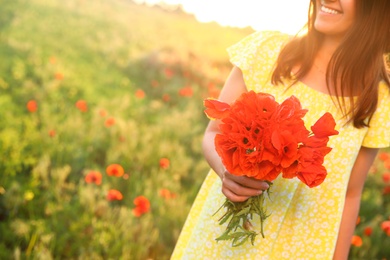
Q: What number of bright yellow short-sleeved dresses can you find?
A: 1